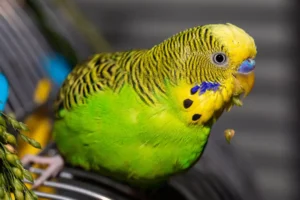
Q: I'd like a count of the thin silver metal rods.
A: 3